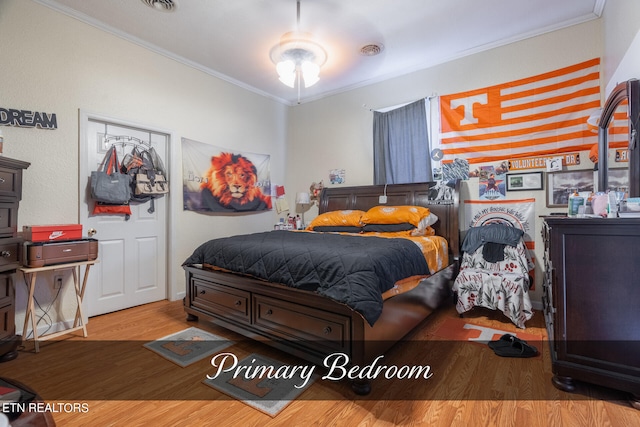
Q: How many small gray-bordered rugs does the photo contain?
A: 2